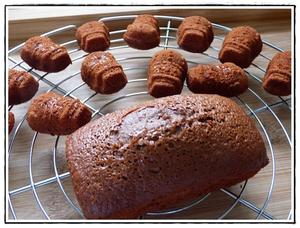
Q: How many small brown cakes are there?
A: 12